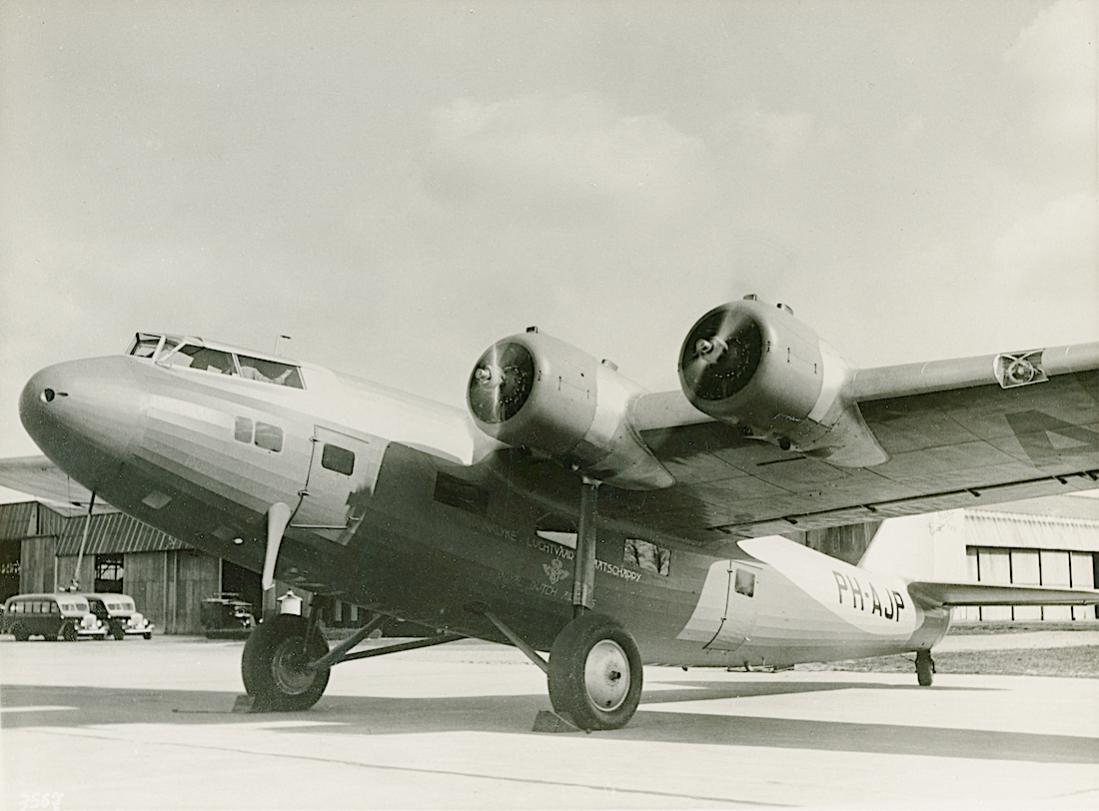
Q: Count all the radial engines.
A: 2